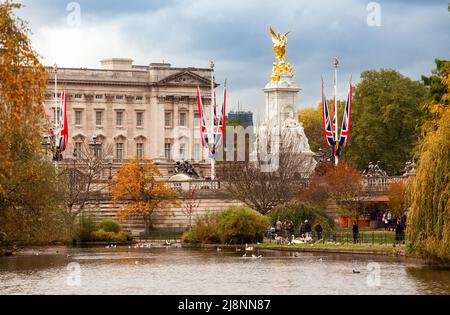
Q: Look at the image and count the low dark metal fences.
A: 1